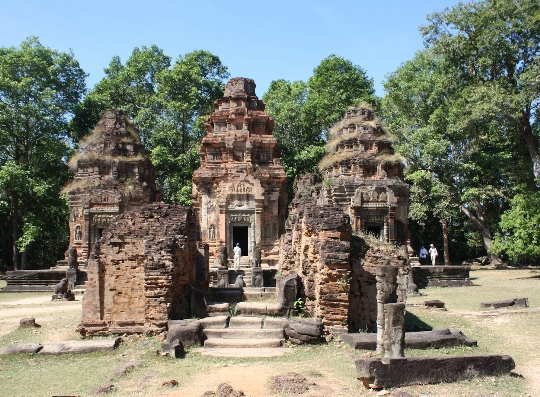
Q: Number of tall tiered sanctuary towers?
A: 3